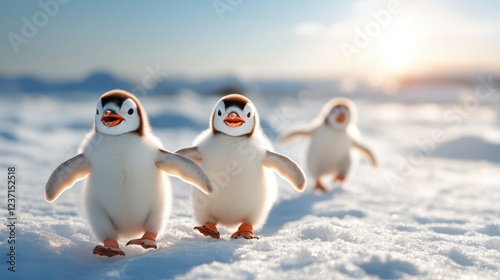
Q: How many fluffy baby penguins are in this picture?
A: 3